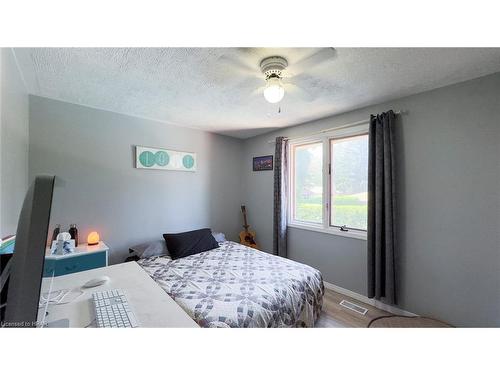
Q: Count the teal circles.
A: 3